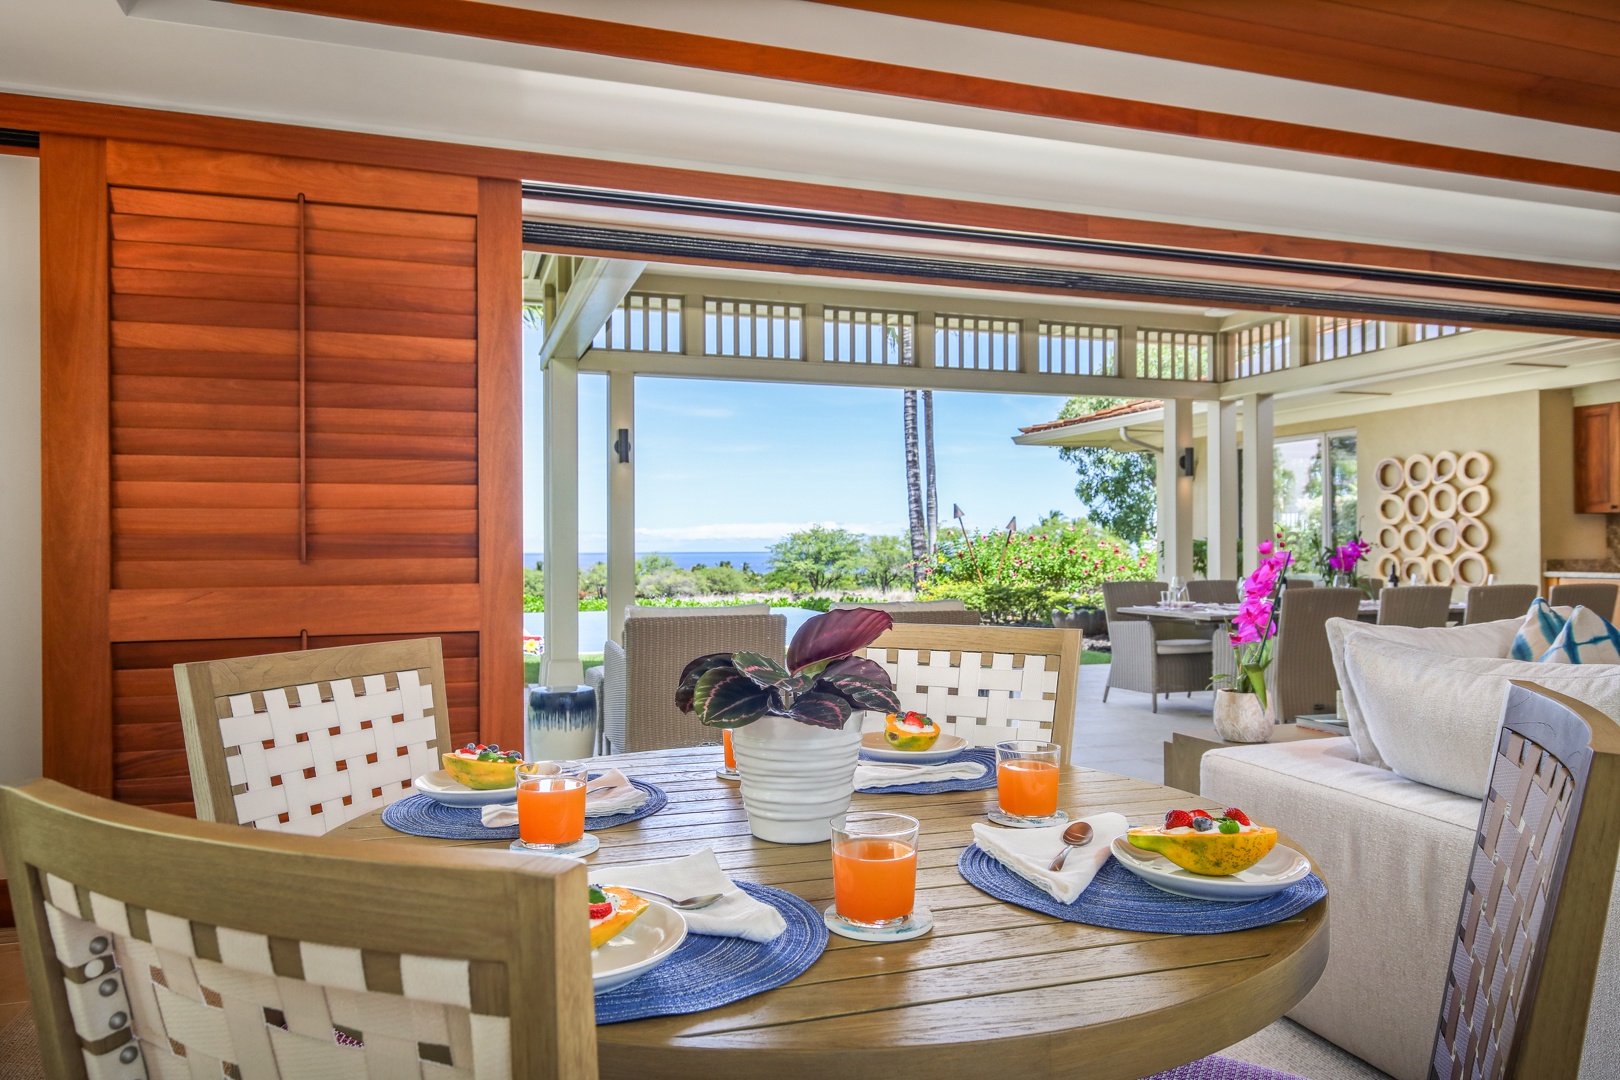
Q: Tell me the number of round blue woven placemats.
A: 4